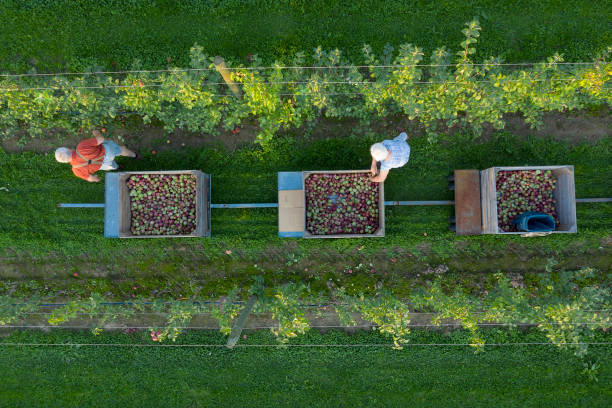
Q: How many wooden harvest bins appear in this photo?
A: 3